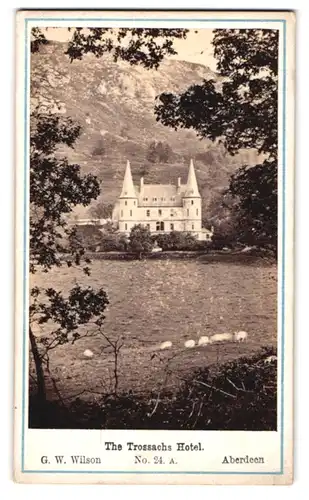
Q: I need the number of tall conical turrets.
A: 2